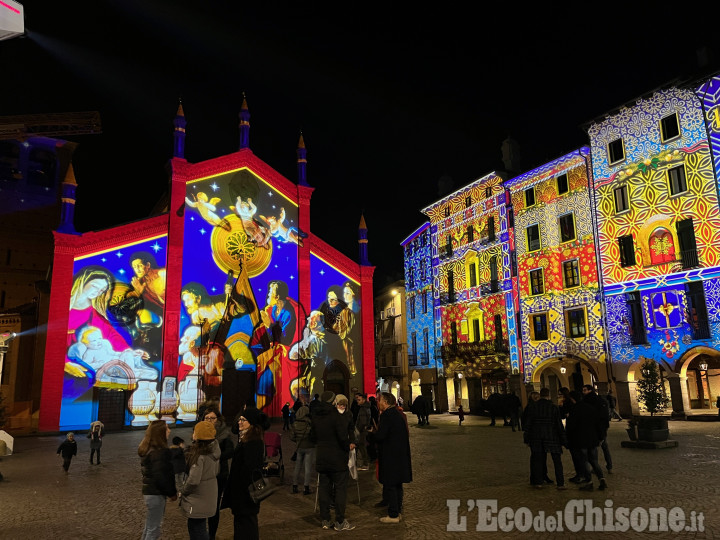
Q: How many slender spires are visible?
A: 5